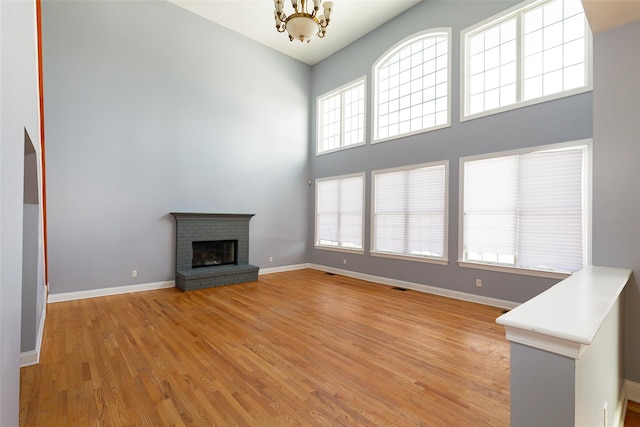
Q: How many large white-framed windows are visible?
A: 6